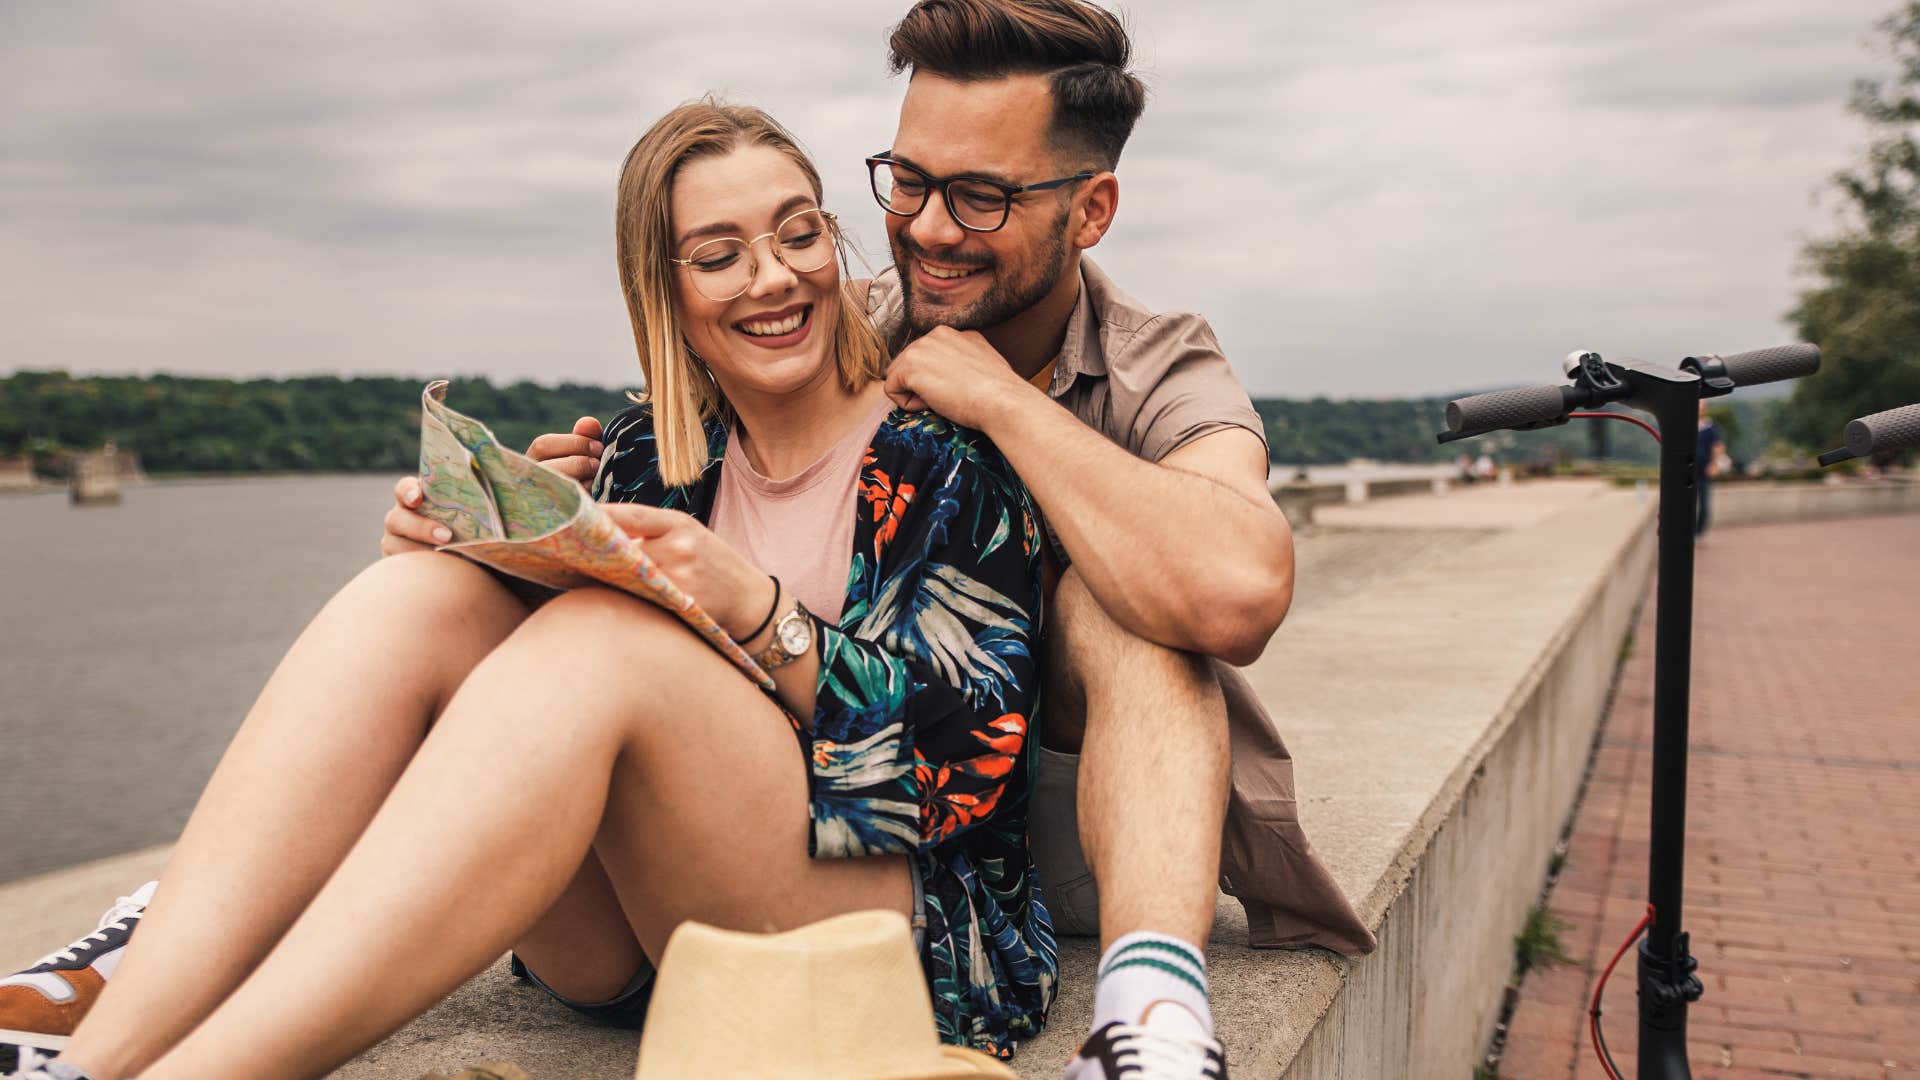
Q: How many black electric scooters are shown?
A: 2